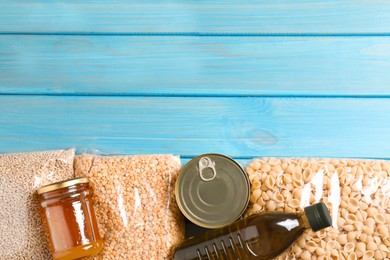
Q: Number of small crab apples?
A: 0